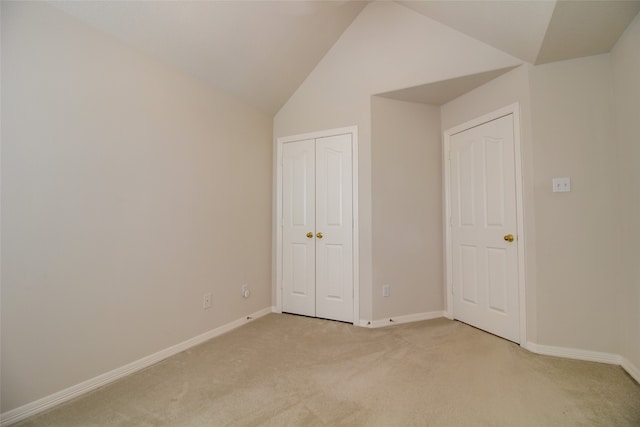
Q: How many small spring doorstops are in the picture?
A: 3